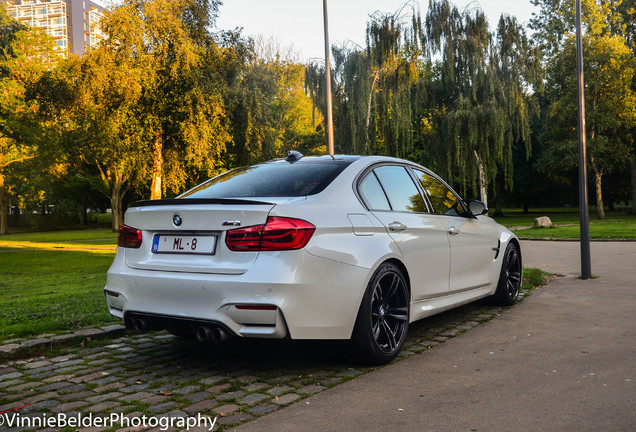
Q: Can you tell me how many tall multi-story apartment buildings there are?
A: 1